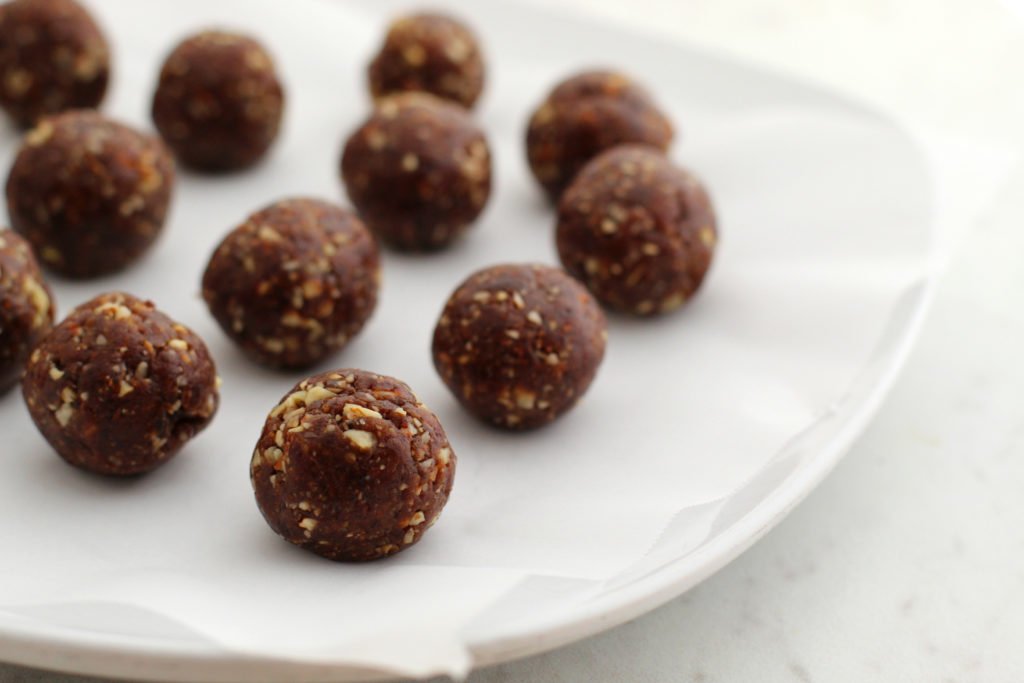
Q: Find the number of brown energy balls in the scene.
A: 12